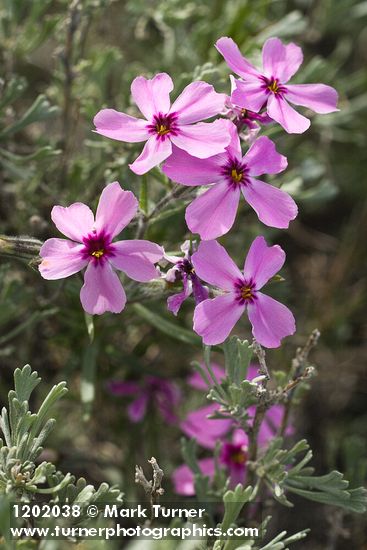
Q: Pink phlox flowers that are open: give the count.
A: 5